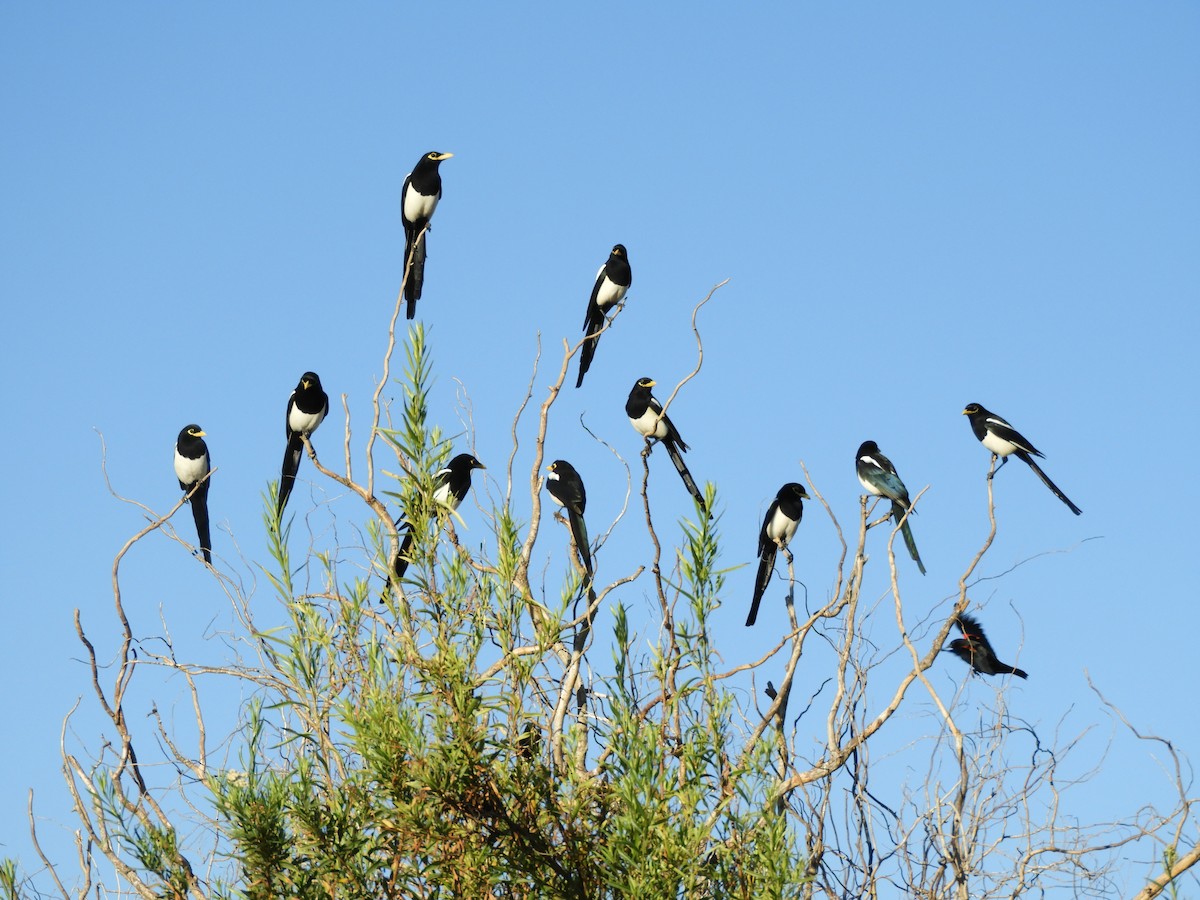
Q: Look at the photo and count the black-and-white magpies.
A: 10